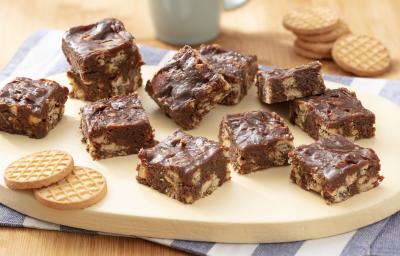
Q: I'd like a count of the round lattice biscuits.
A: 7